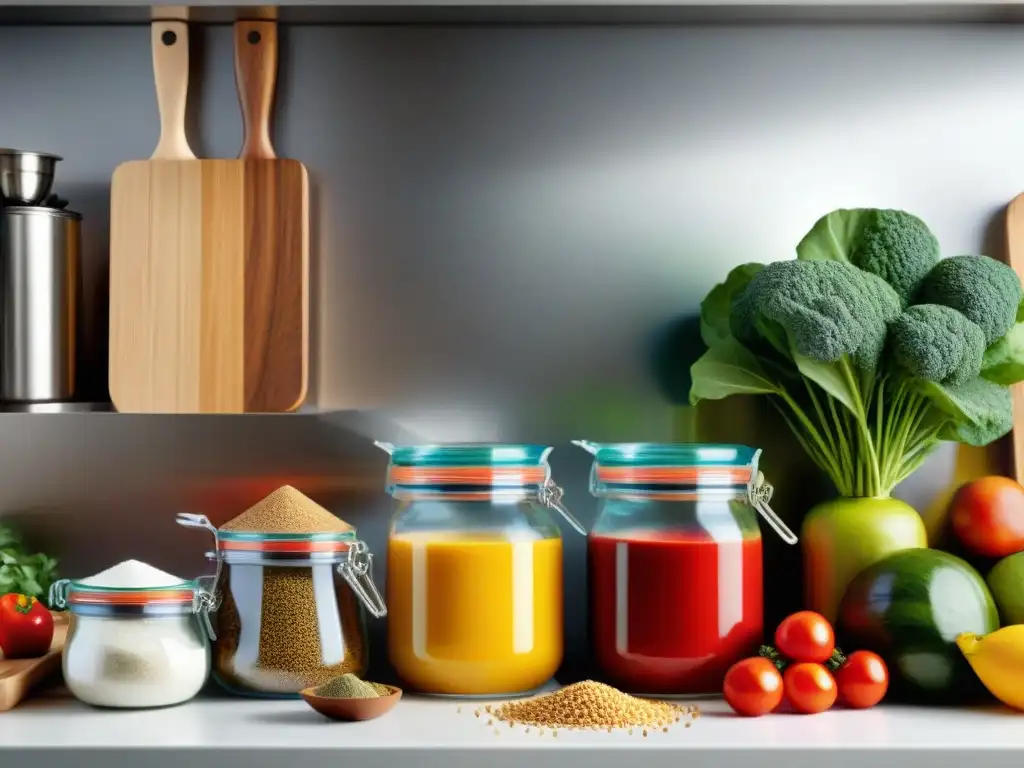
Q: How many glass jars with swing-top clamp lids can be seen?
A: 4